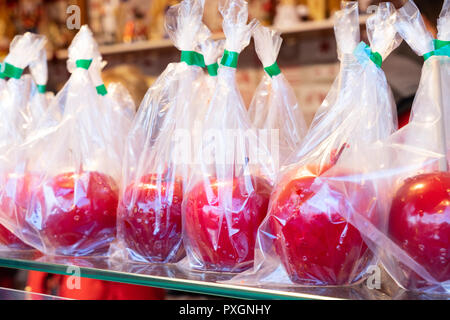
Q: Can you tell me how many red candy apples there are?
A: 6